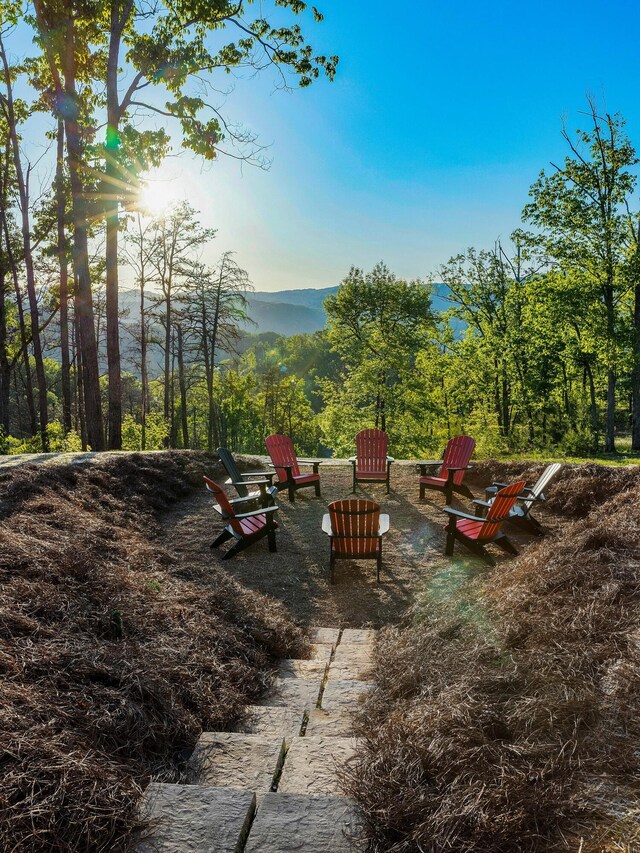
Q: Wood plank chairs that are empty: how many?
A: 8